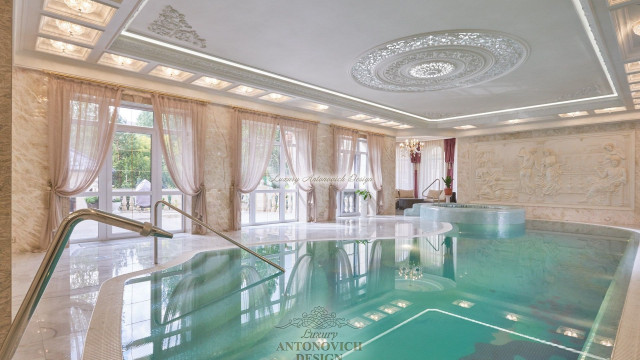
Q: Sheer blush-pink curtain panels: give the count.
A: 6